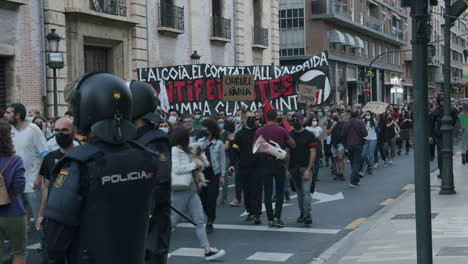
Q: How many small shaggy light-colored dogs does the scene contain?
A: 1